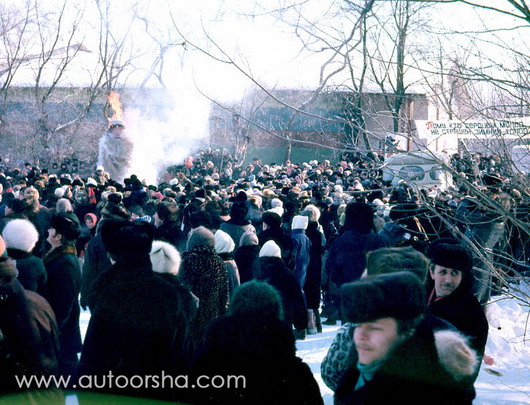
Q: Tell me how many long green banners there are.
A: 0